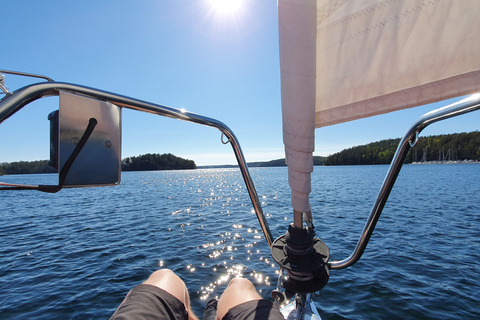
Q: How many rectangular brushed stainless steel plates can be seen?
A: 1